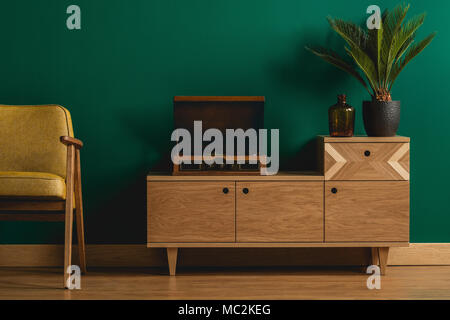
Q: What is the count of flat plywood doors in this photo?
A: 3